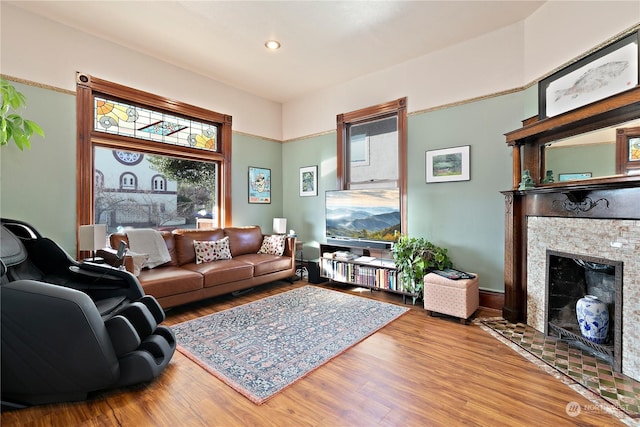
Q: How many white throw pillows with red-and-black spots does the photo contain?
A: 2